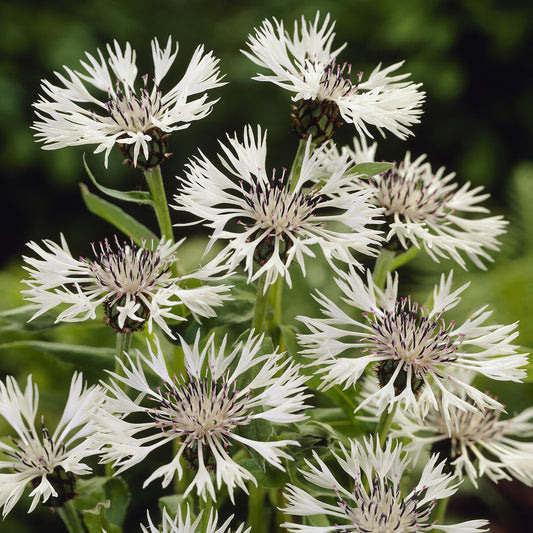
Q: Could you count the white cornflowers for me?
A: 11